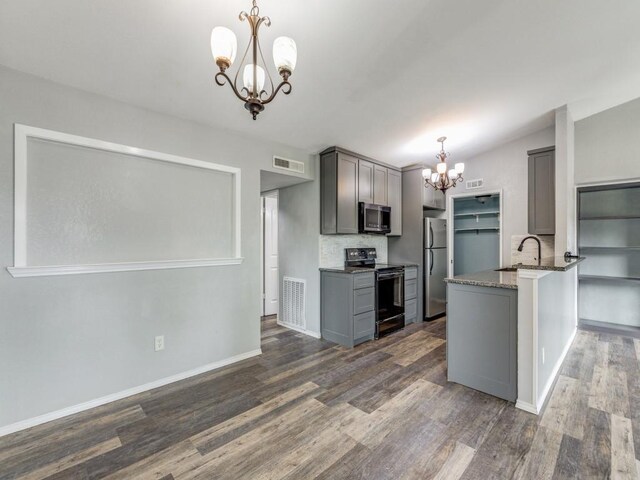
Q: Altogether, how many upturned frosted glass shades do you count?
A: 8